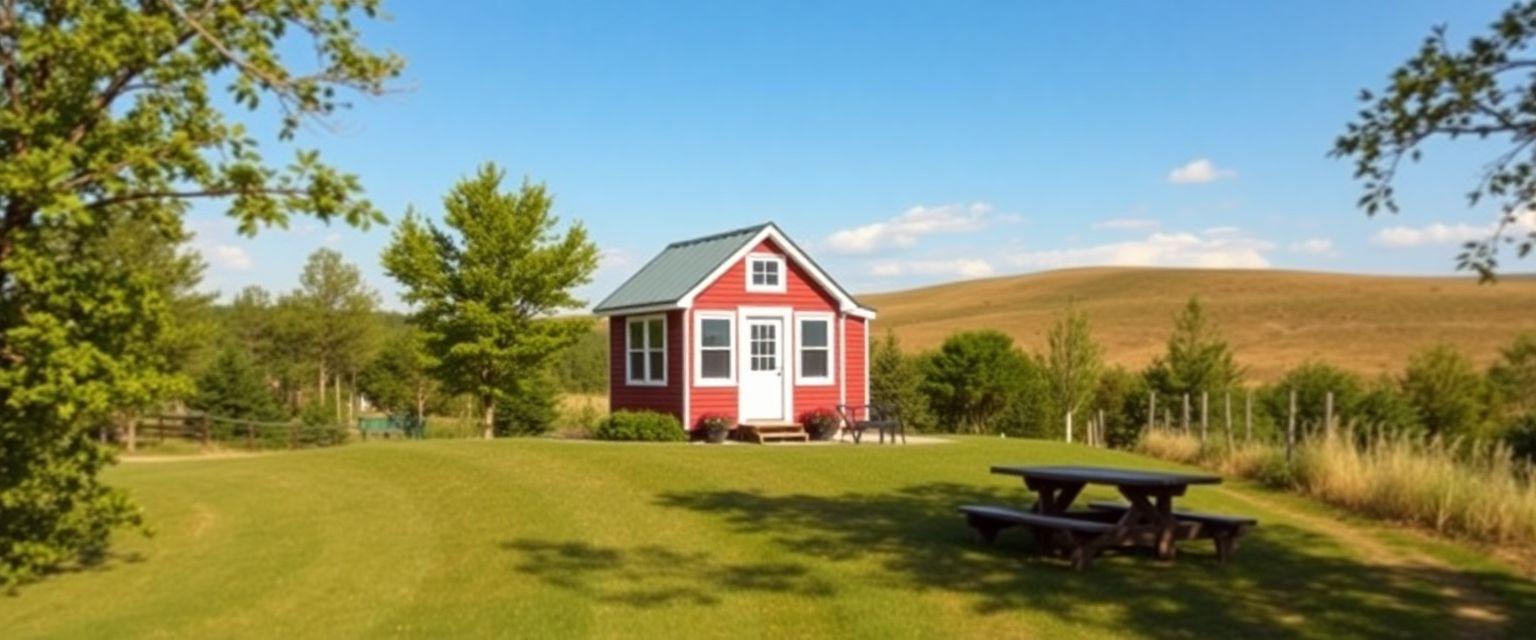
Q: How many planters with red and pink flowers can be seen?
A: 2